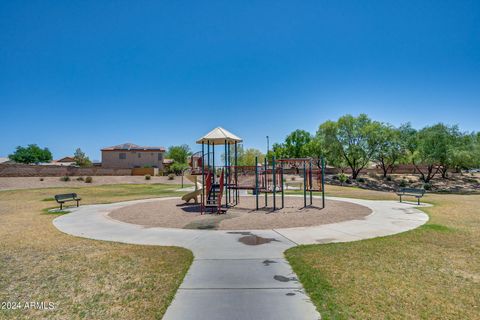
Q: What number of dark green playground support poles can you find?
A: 13